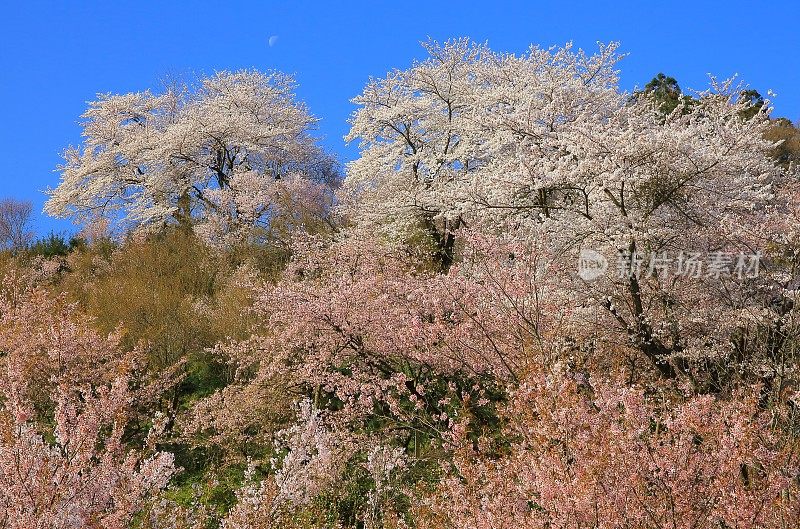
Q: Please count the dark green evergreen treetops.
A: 2